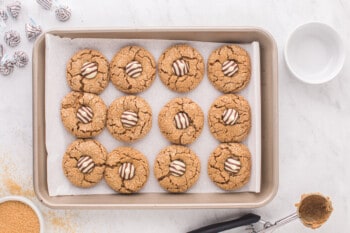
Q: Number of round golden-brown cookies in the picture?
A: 12